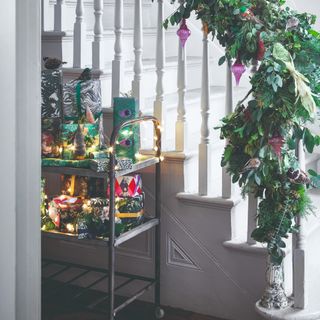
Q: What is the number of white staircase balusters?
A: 11